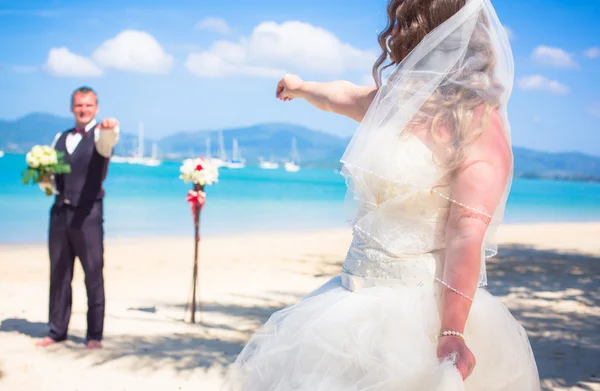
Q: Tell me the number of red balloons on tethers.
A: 0